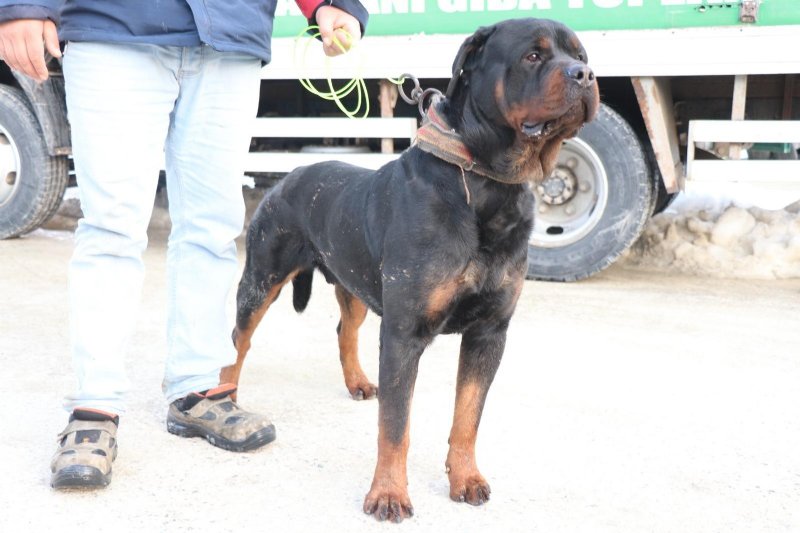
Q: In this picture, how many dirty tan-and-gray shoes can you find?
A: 2